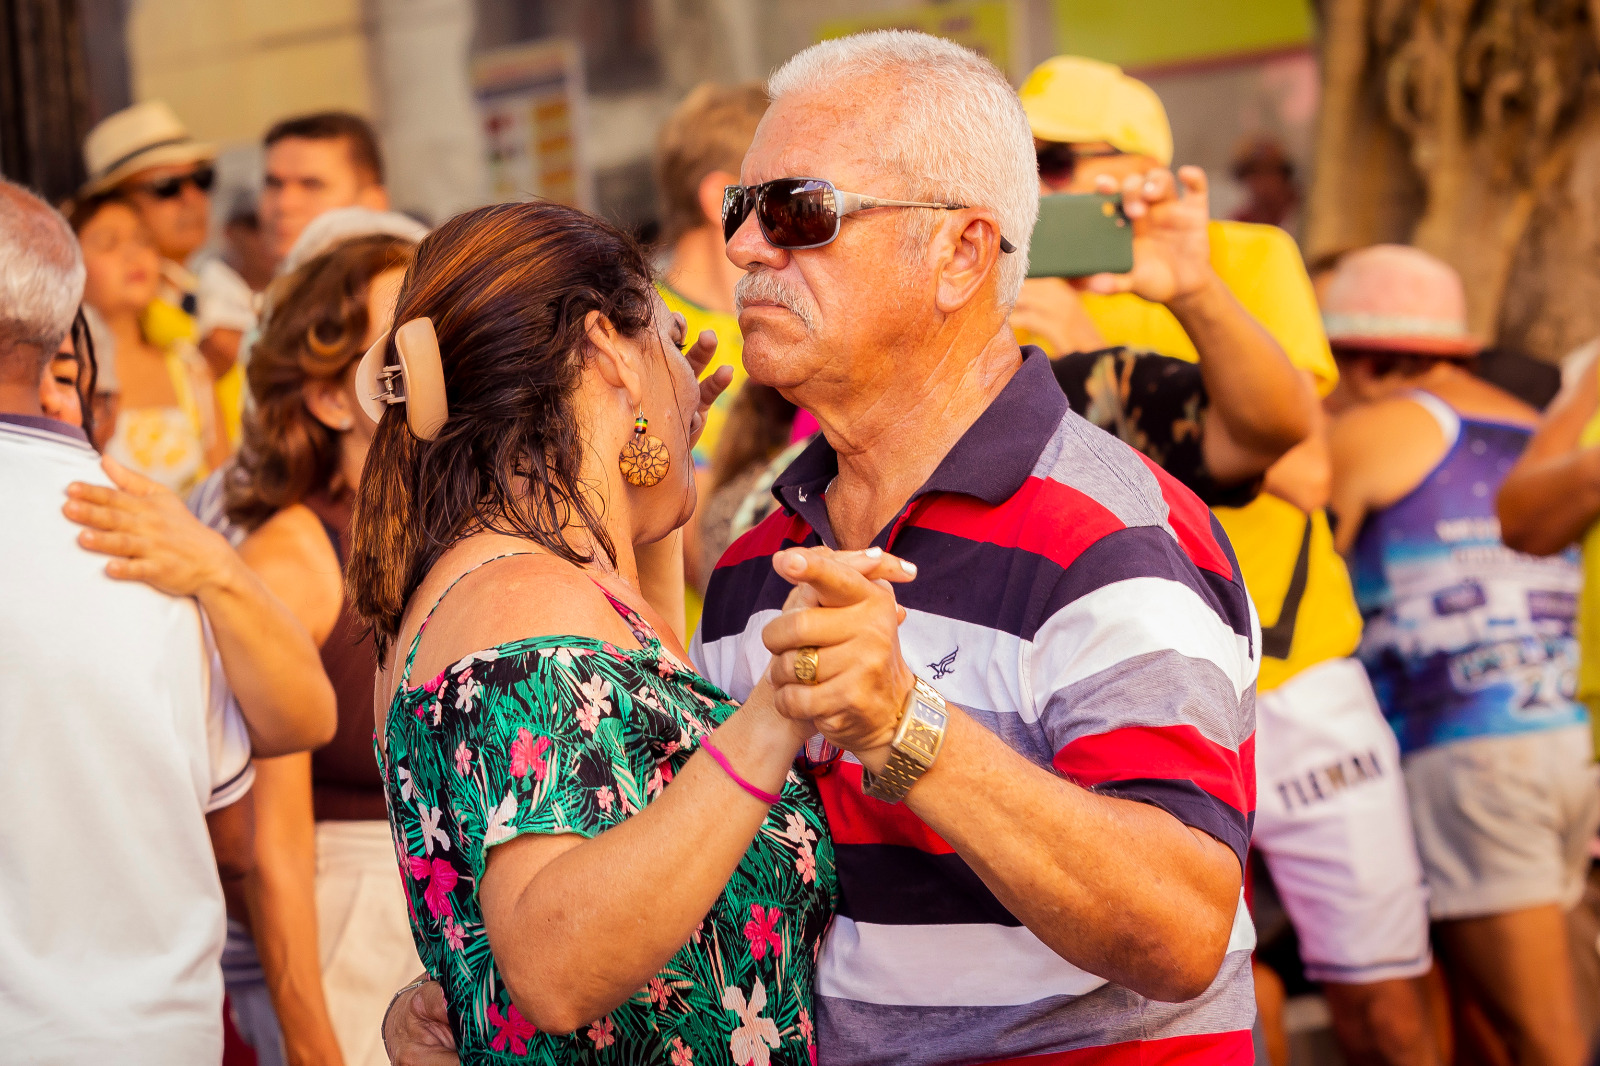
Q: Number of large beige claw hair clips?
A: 1